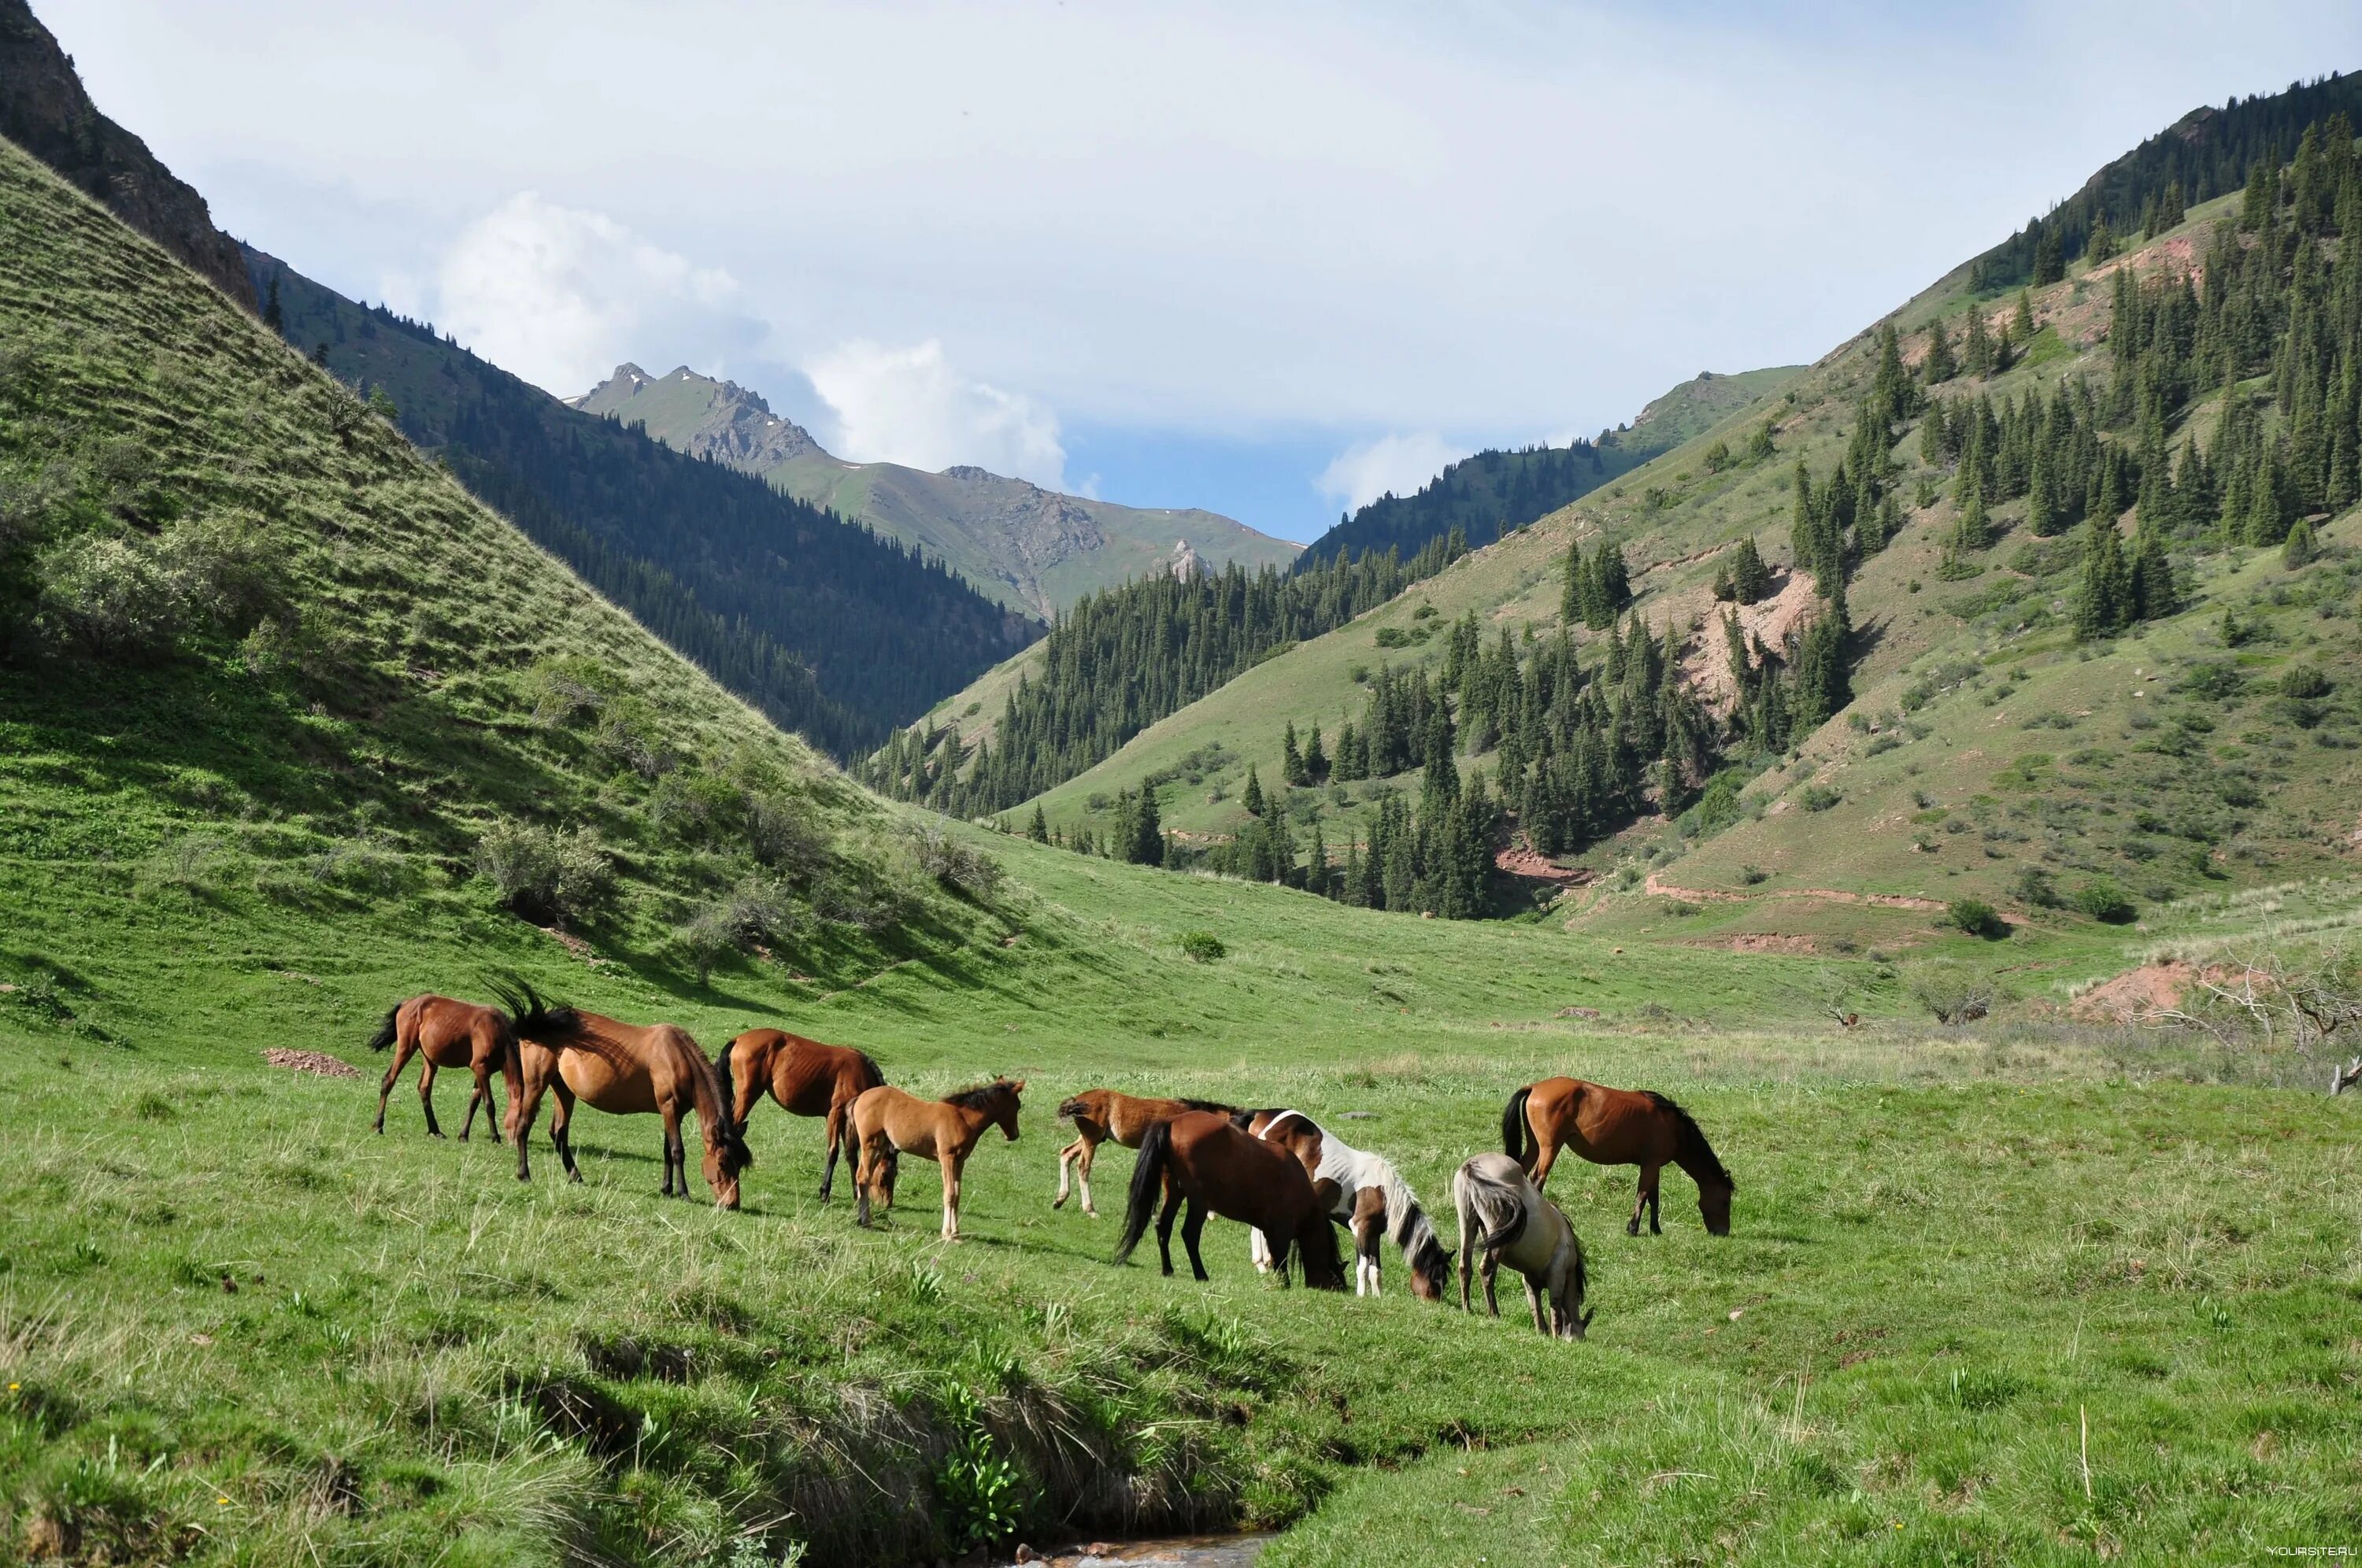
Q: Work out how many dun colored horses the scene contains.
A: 1